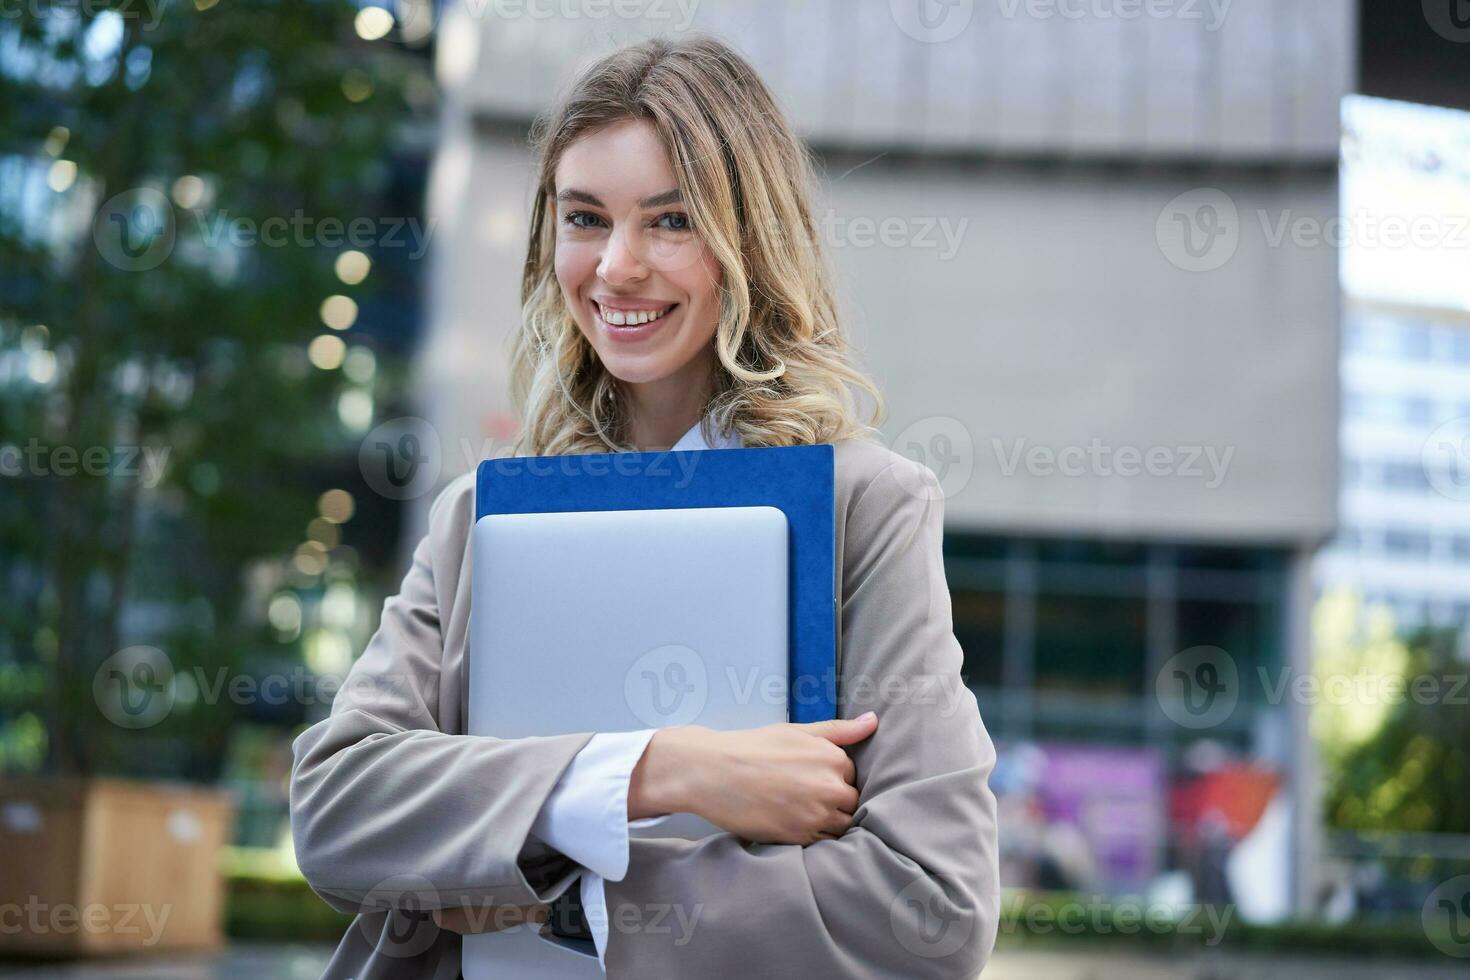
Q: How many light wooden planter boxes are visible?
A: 1